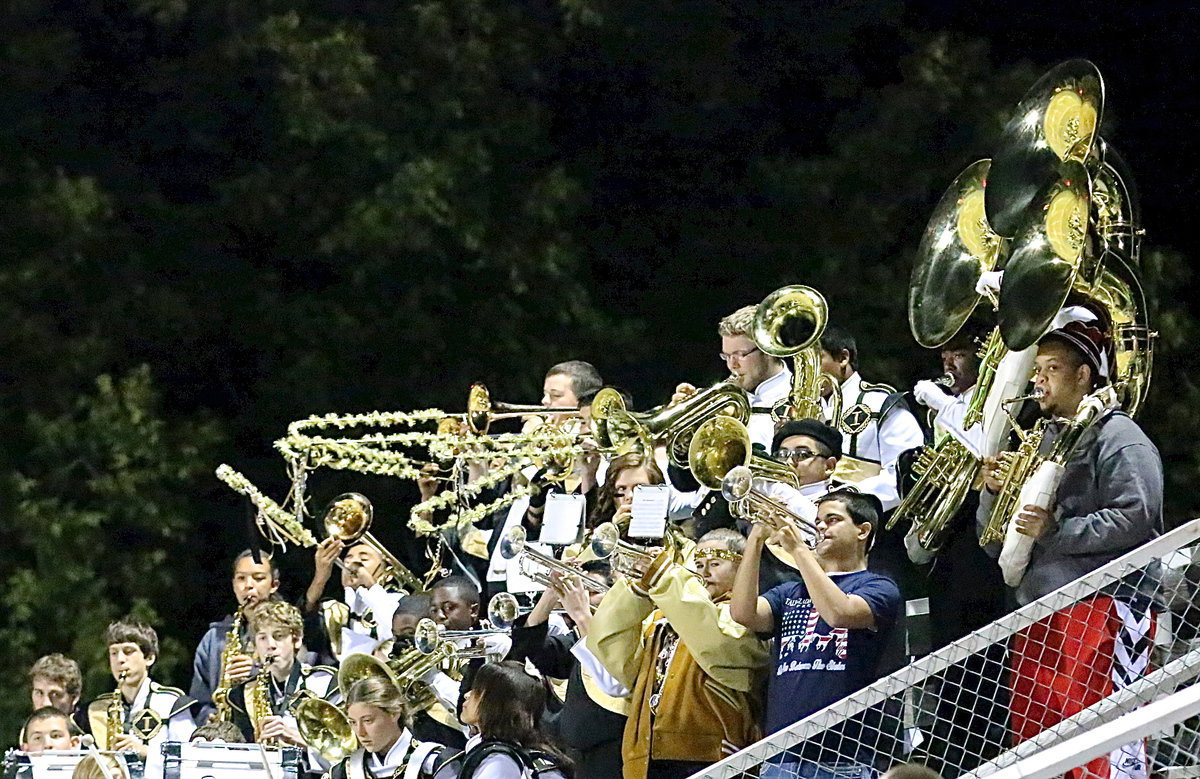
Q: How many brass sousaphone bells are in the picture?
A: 3